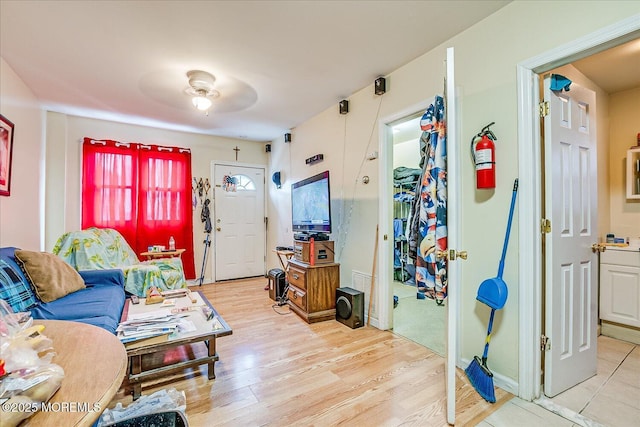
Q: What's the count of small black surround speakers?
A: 4